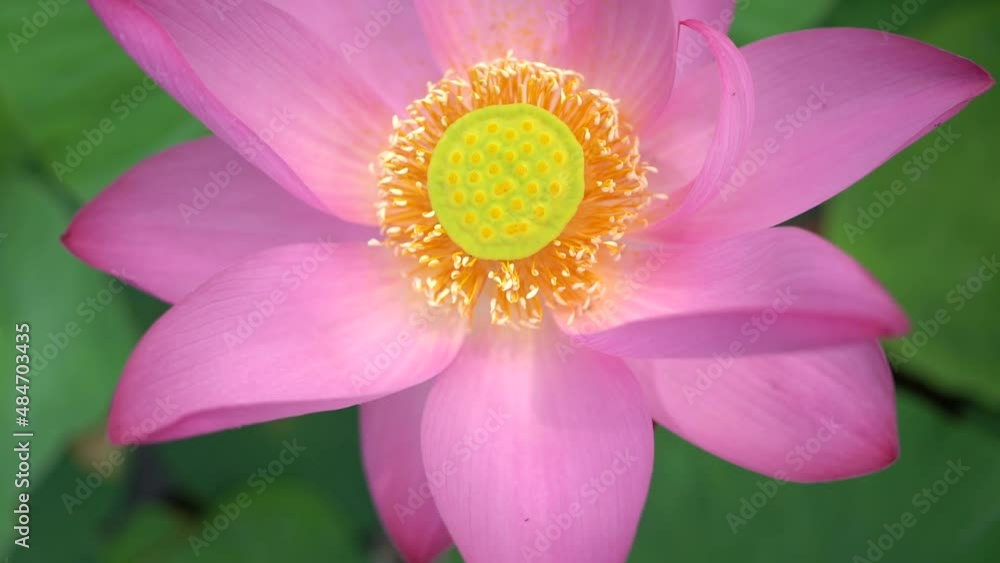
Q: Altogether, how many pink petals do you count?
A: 13